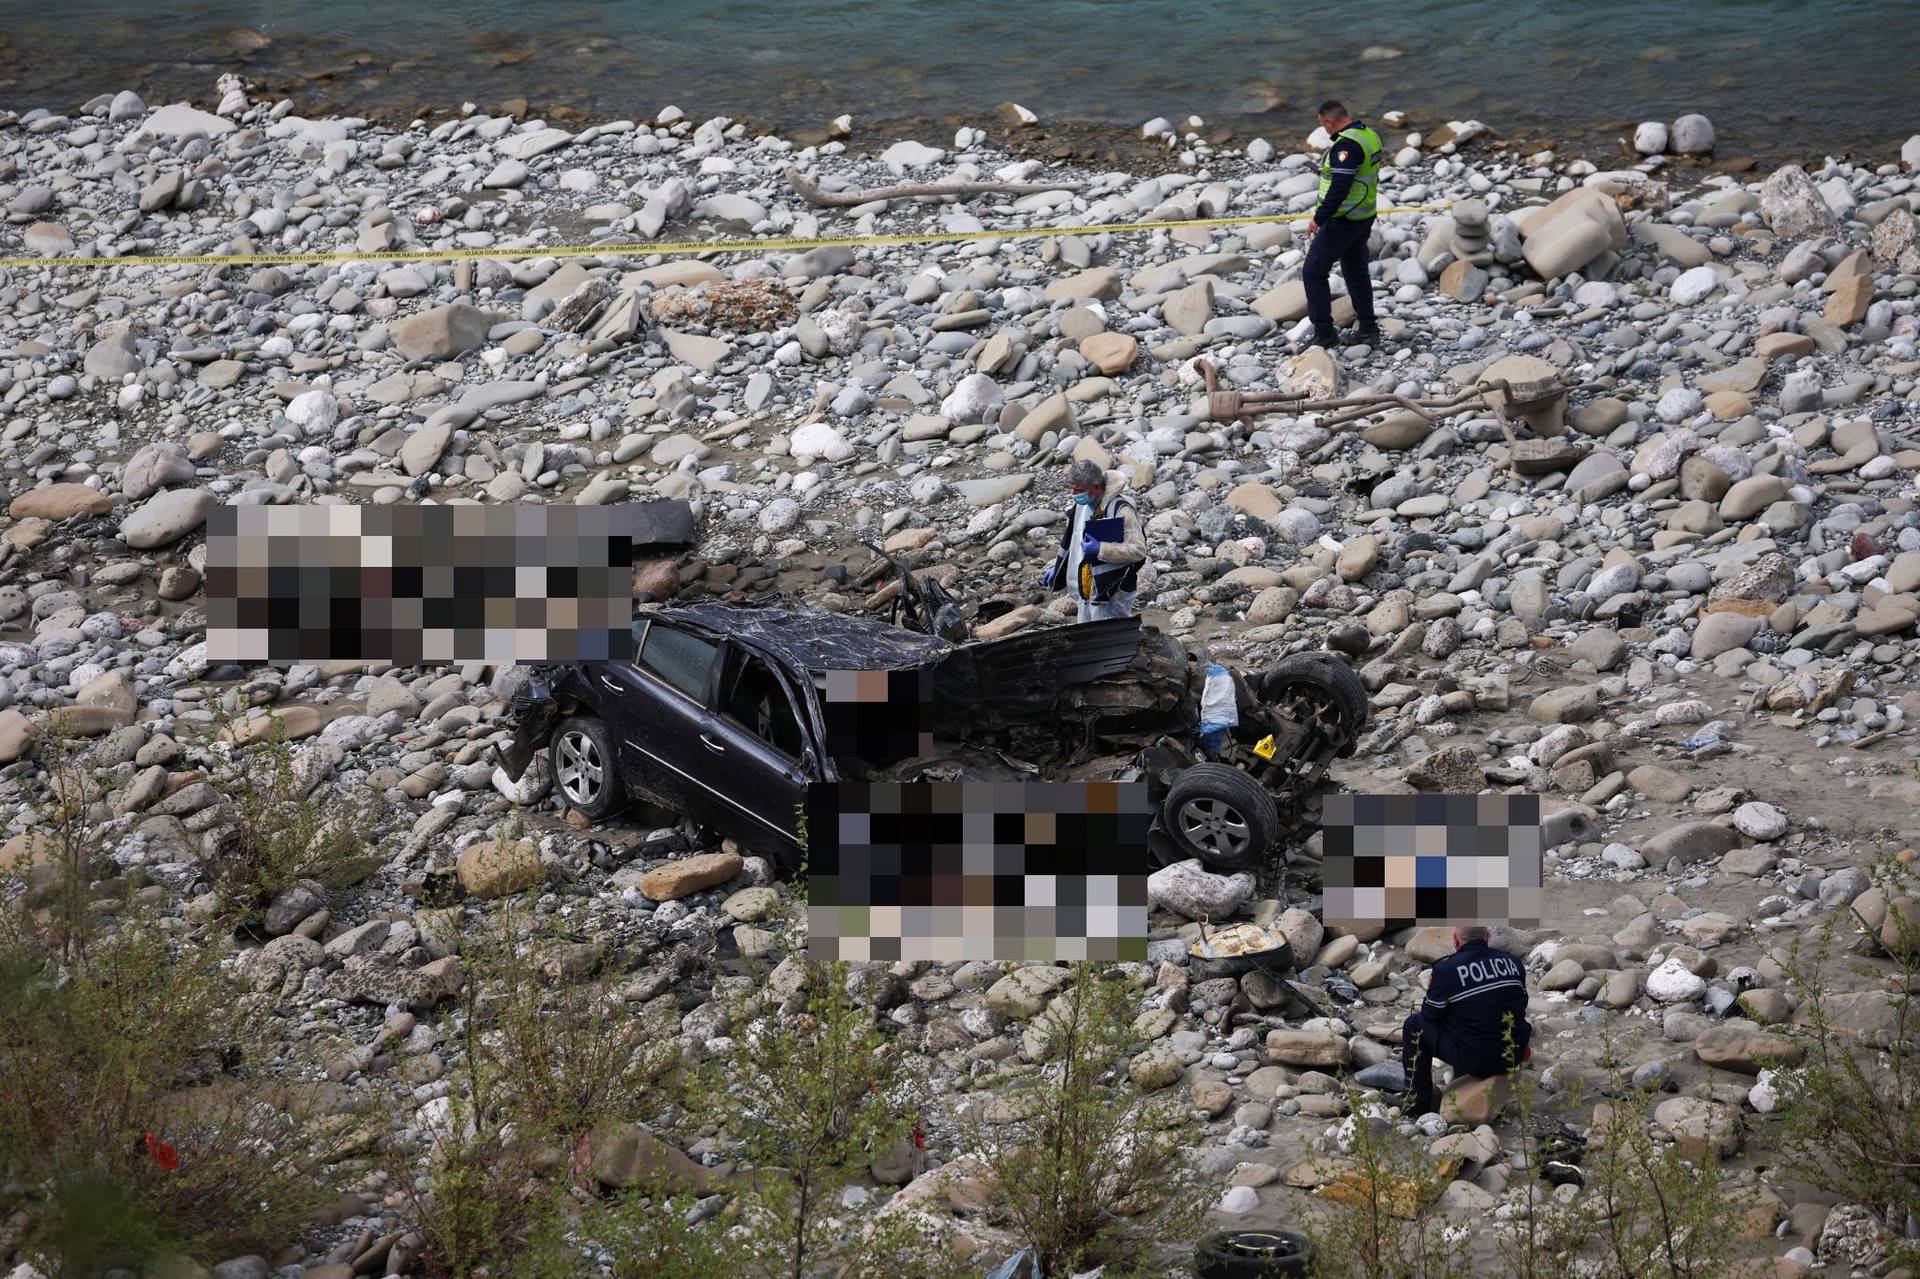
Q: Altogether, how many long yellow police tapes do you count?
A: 1